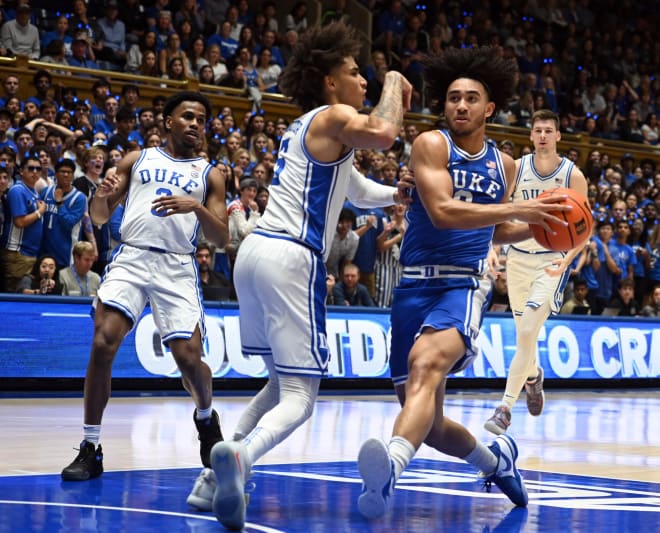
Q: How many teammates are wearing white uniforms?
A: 3